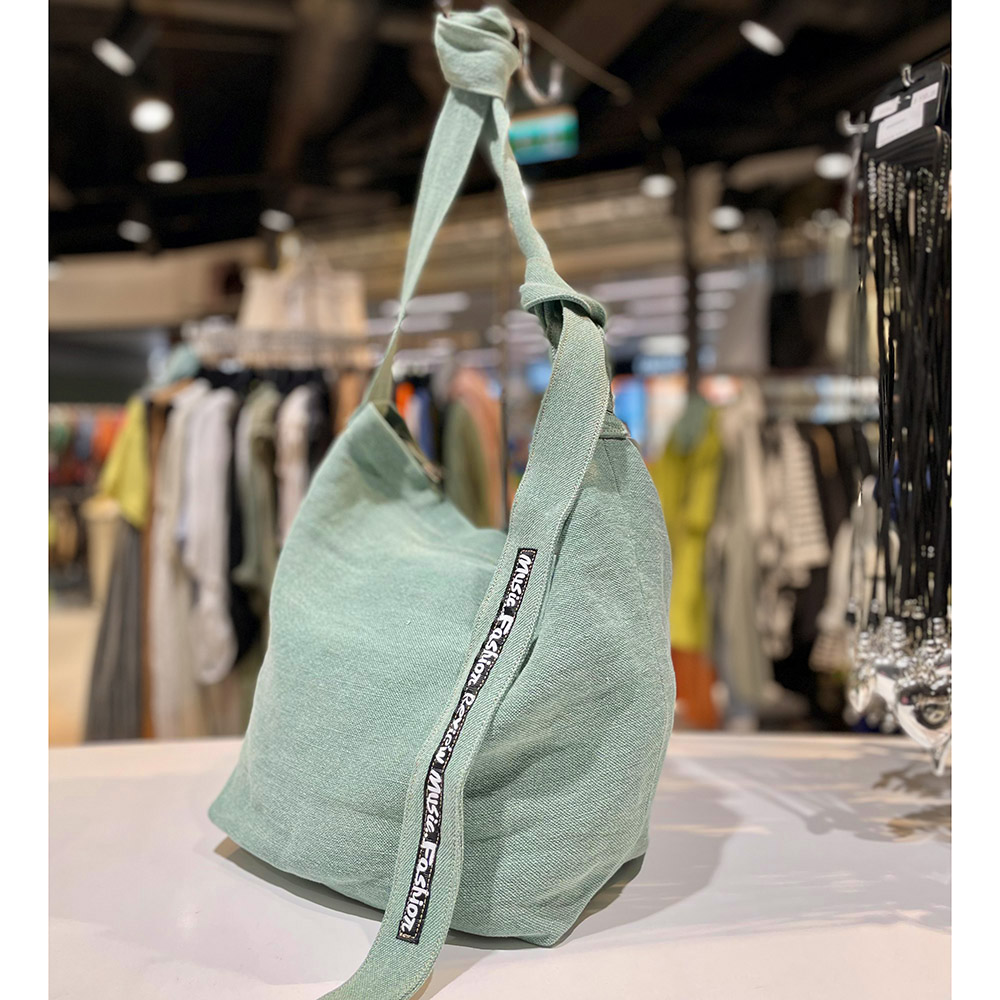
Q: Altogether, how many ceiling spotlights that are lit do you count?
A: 9